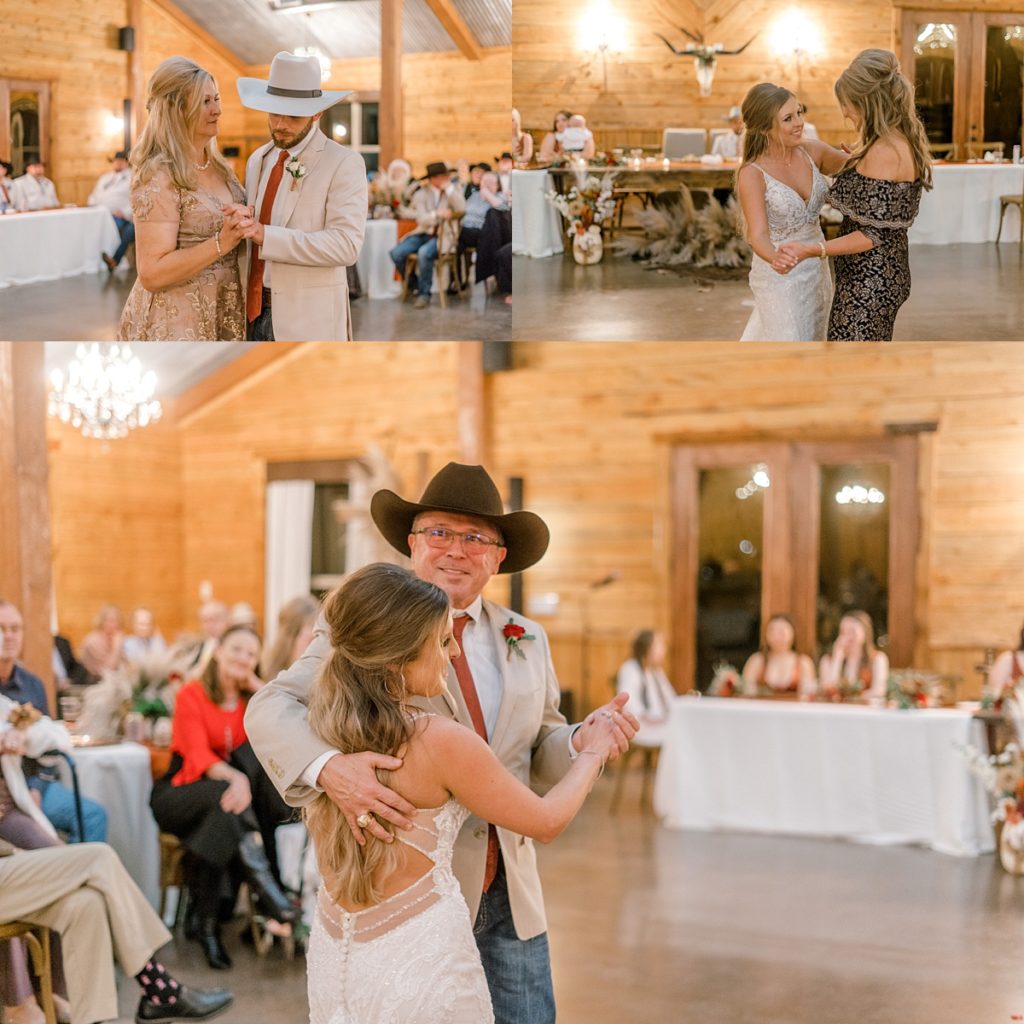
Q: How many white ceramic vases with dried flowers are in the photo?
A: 2